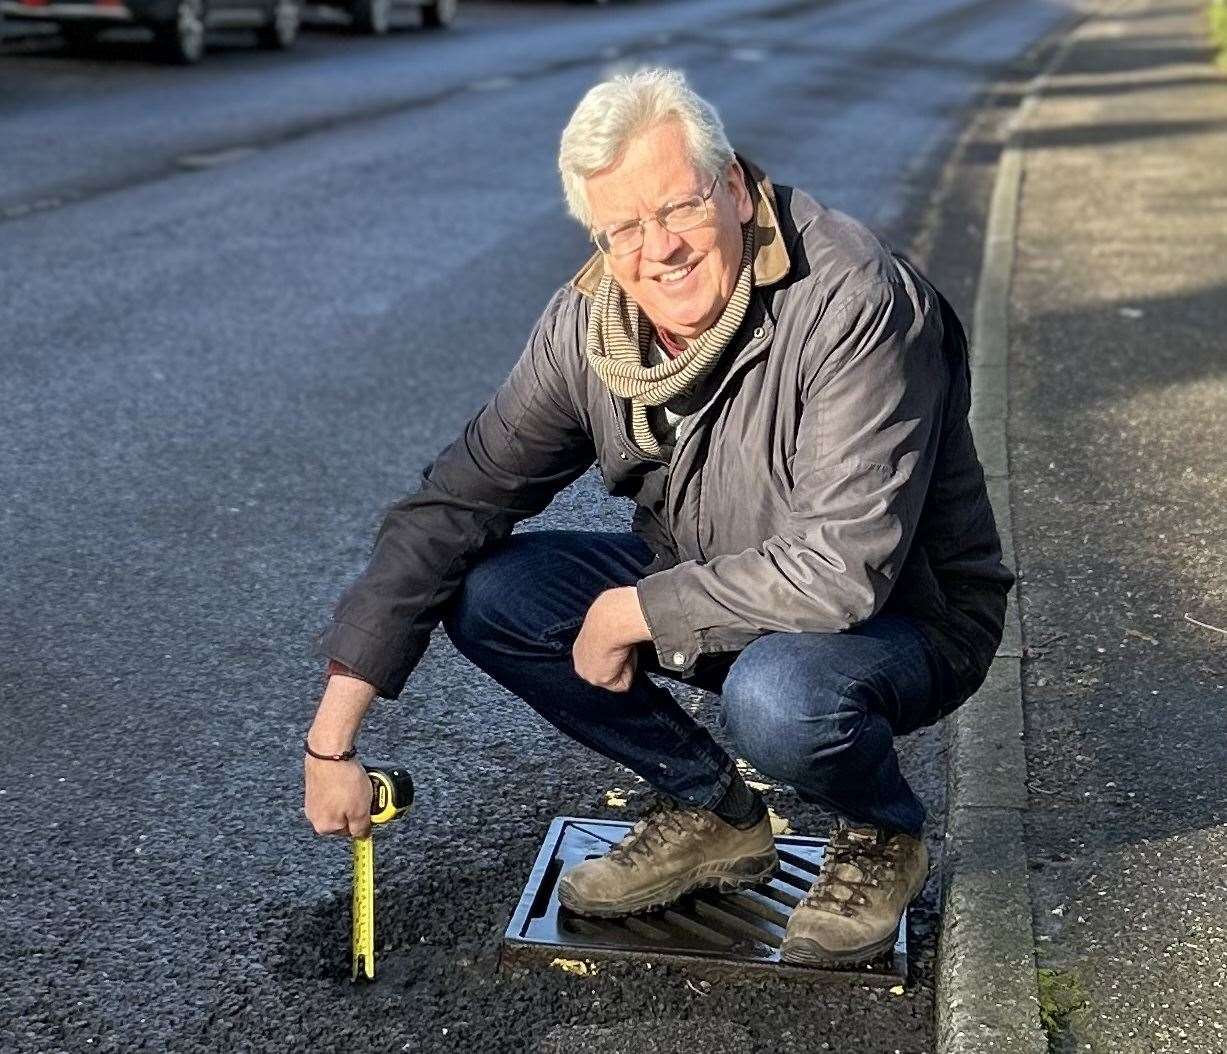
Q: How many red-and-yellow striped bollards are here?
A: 0